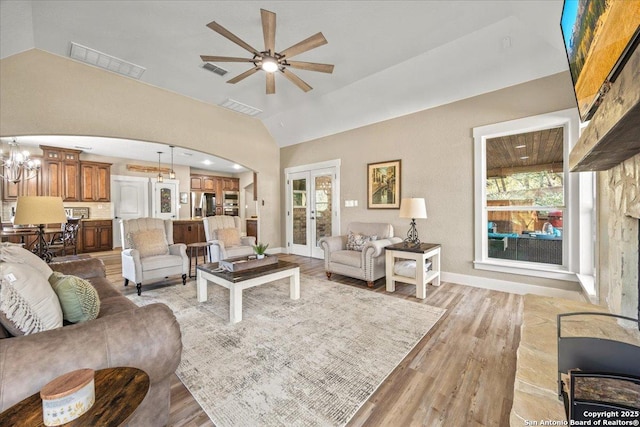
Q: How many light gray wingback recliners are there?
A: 2